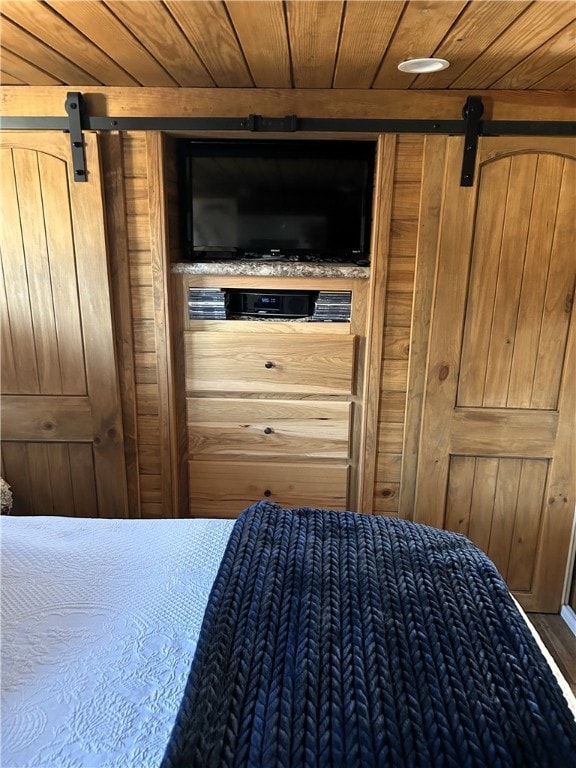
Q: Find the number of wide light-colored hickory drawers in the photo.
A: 3